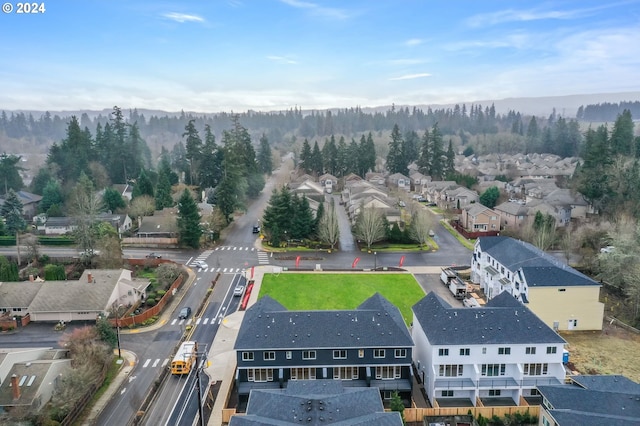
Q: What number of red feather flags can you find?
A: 6